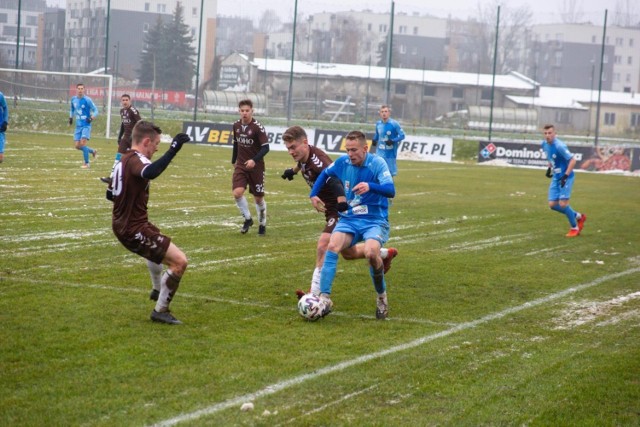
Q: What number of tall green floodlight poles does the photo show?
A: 7